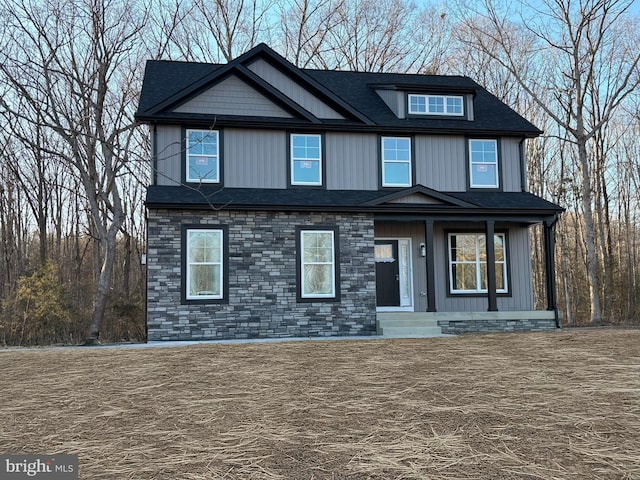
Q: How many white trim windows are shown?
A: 8